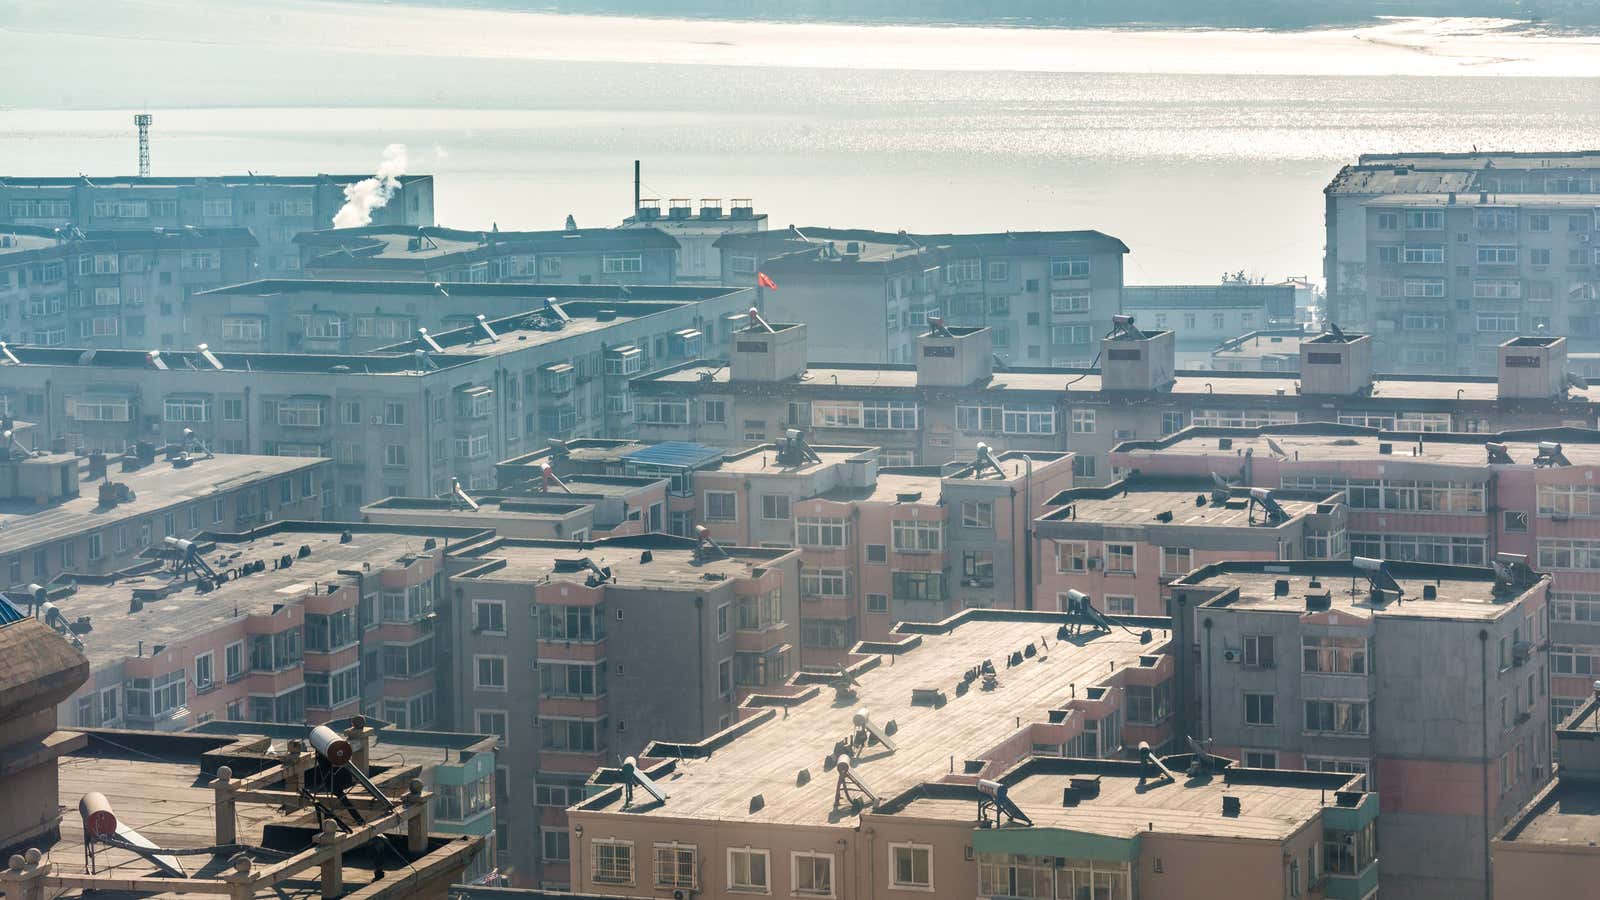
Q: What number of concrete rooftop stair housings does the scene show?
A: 5